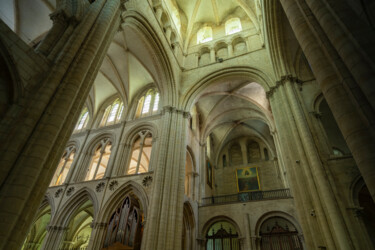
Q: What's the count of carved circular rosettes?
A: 5